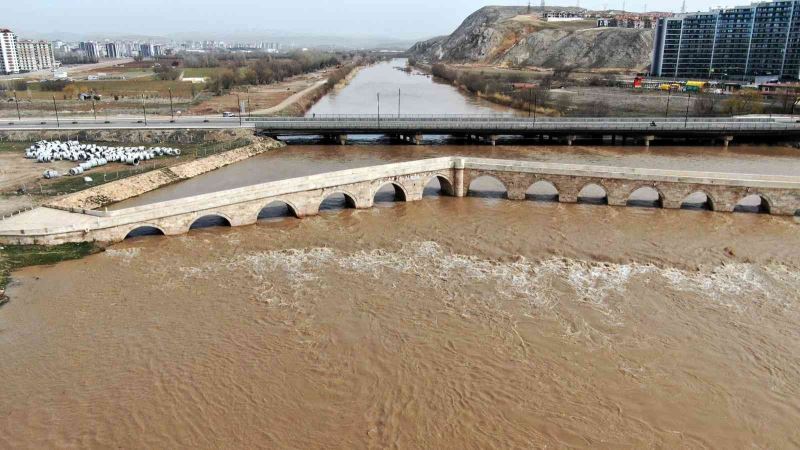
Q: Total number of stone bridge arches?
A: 12